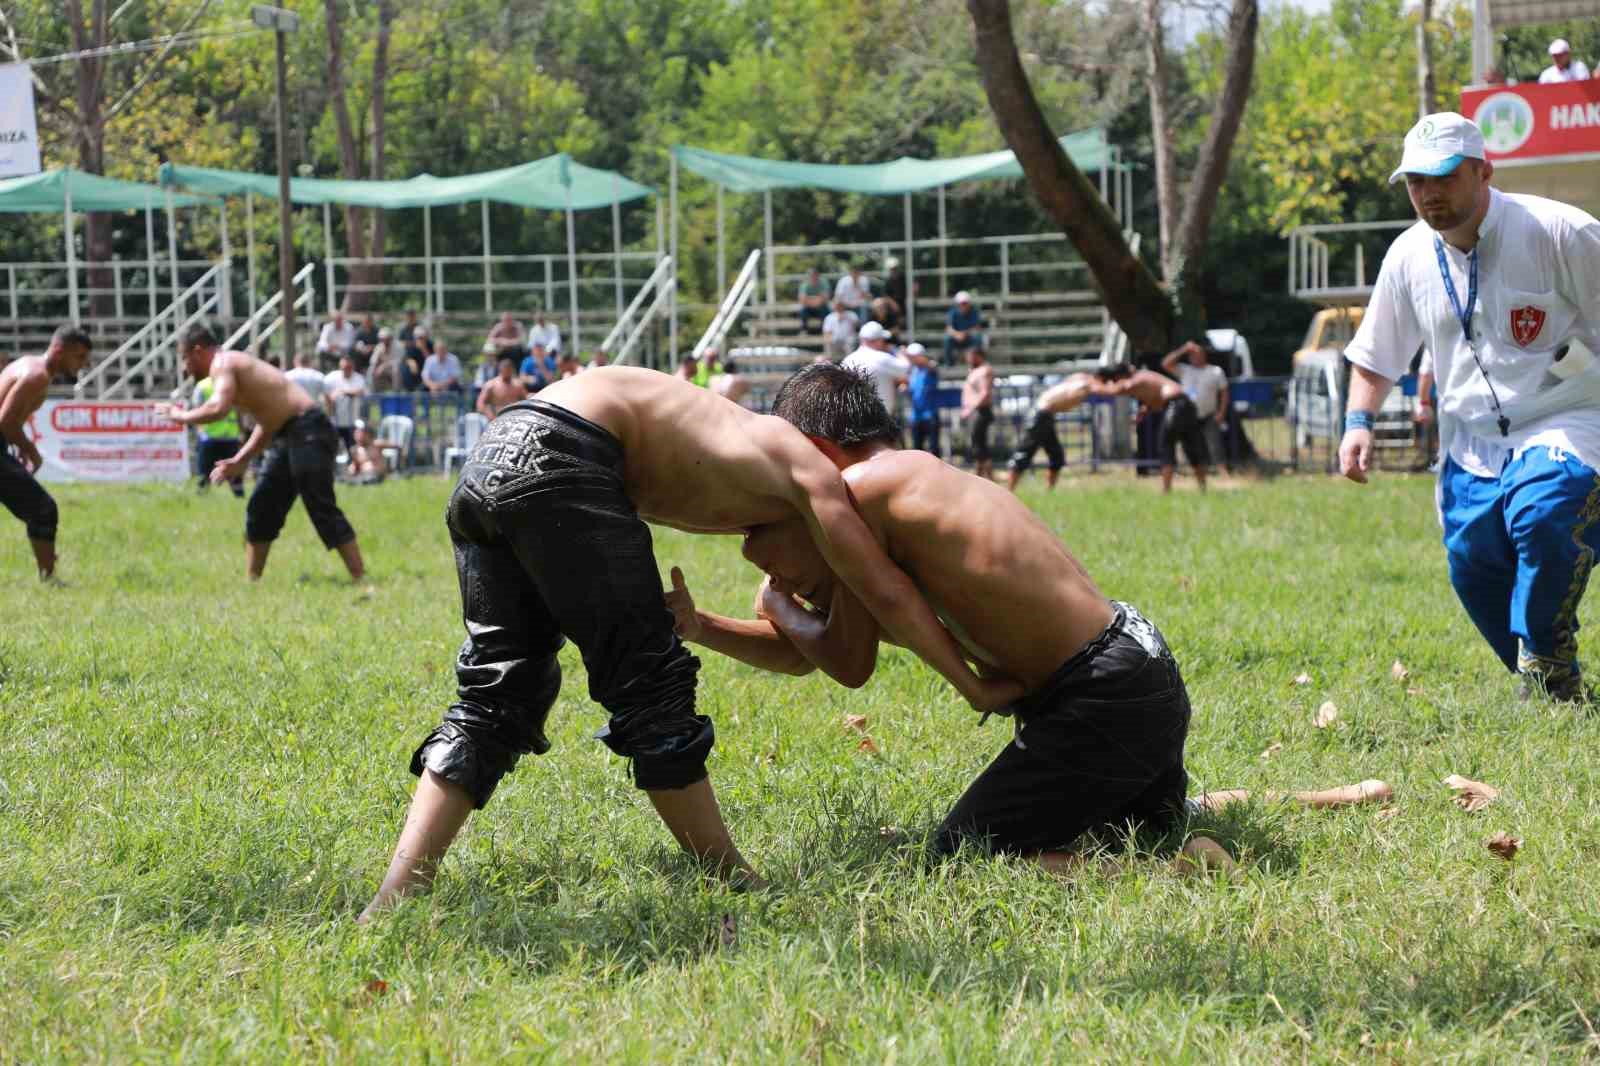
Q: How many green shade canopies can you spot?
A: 3